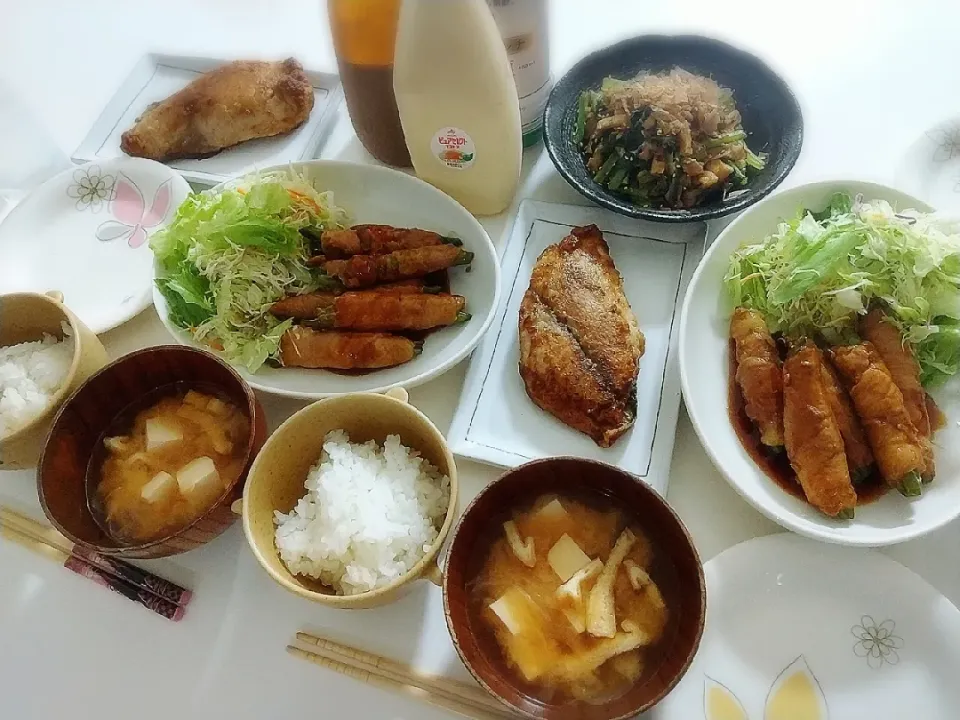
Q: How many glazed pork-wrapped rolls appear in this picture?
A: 10